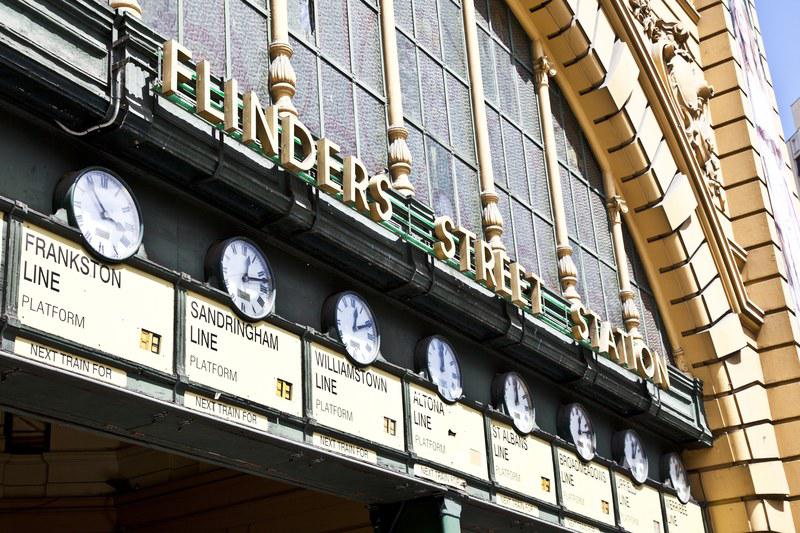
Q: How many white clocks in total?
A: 8